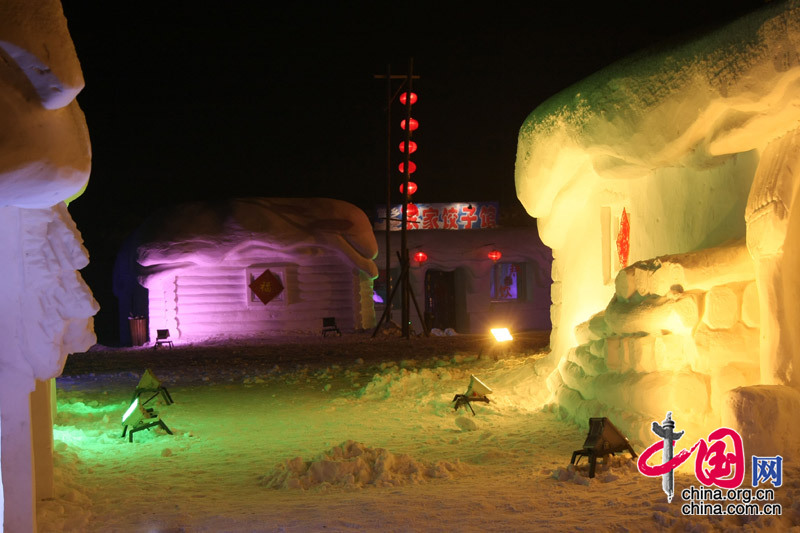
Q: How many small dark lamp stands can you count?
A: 7